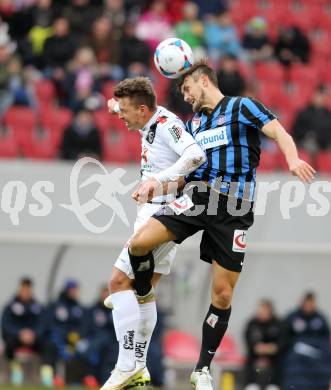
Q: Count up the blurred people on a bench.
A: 5